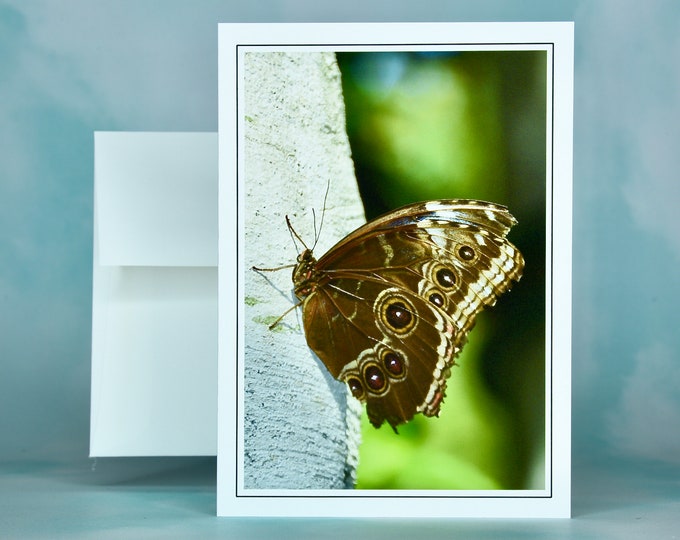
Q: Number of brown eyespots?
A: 7